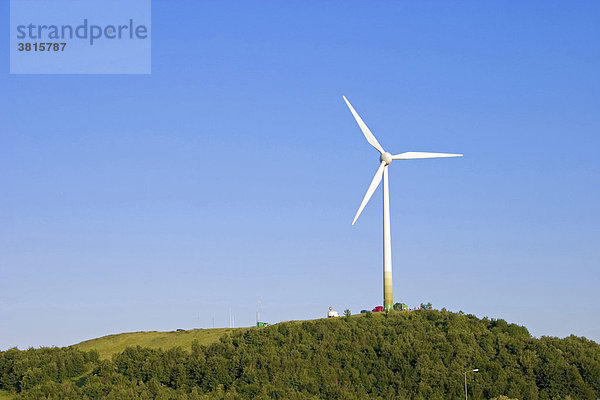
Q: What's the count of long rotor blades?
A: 3